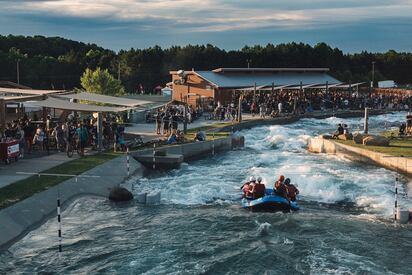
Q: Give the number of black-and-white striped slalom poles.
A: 4